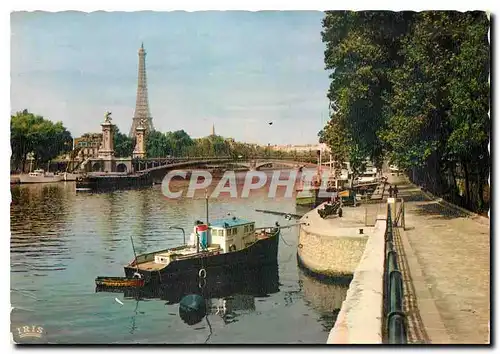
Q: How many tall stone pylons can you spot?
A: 2